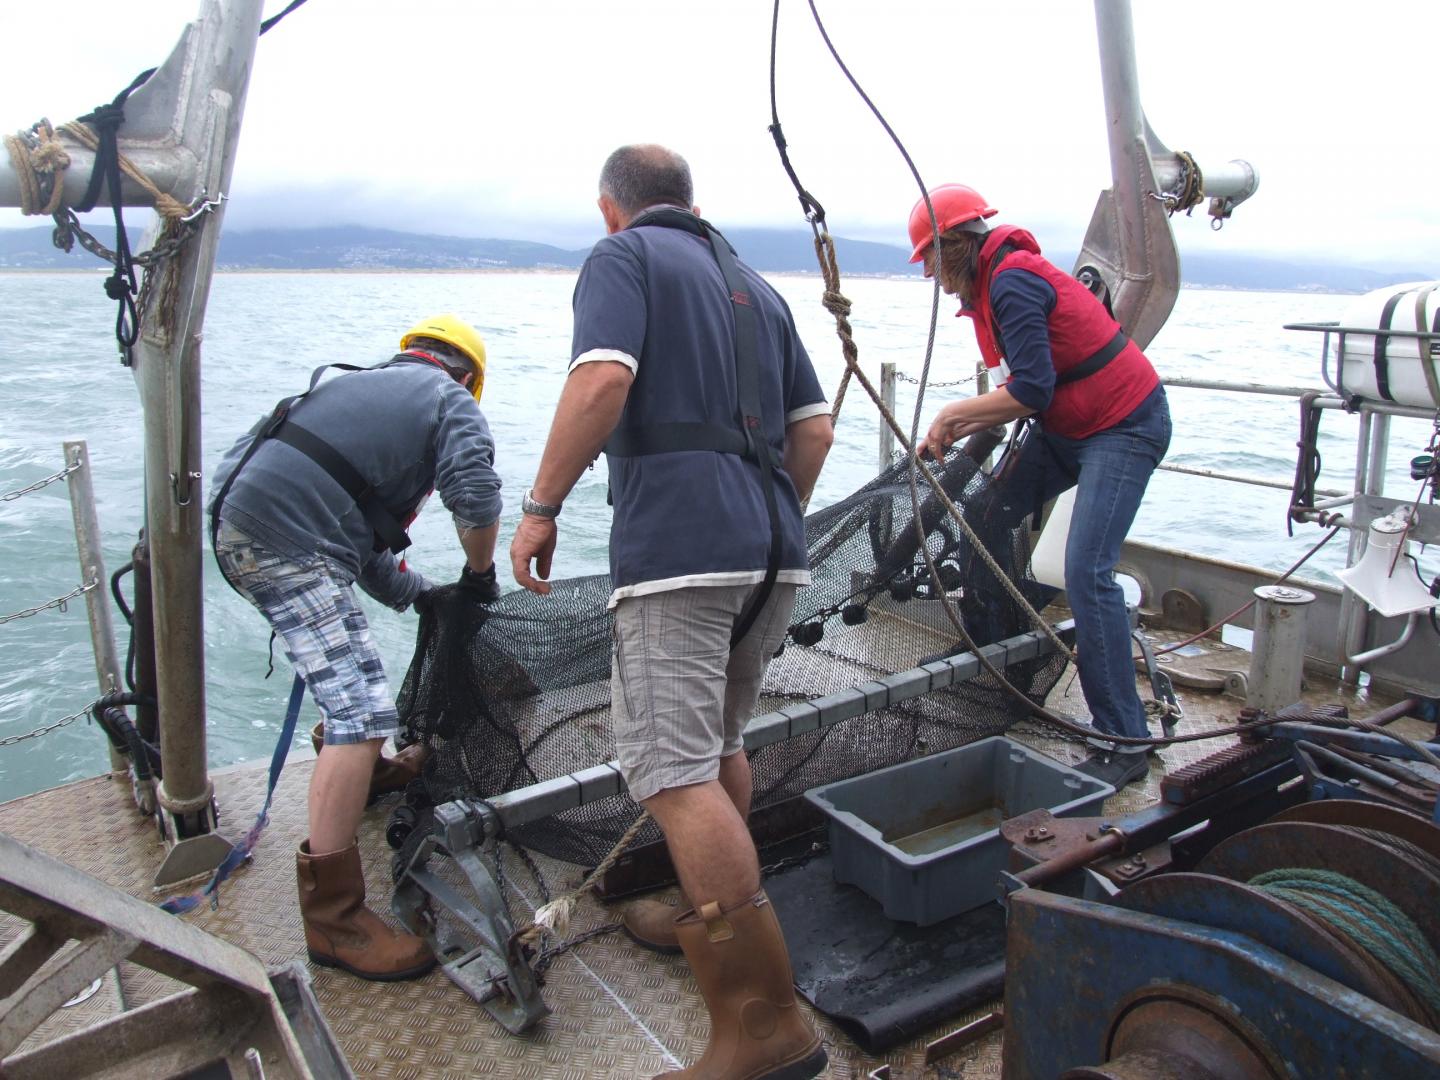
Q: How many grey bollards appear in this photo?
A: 1